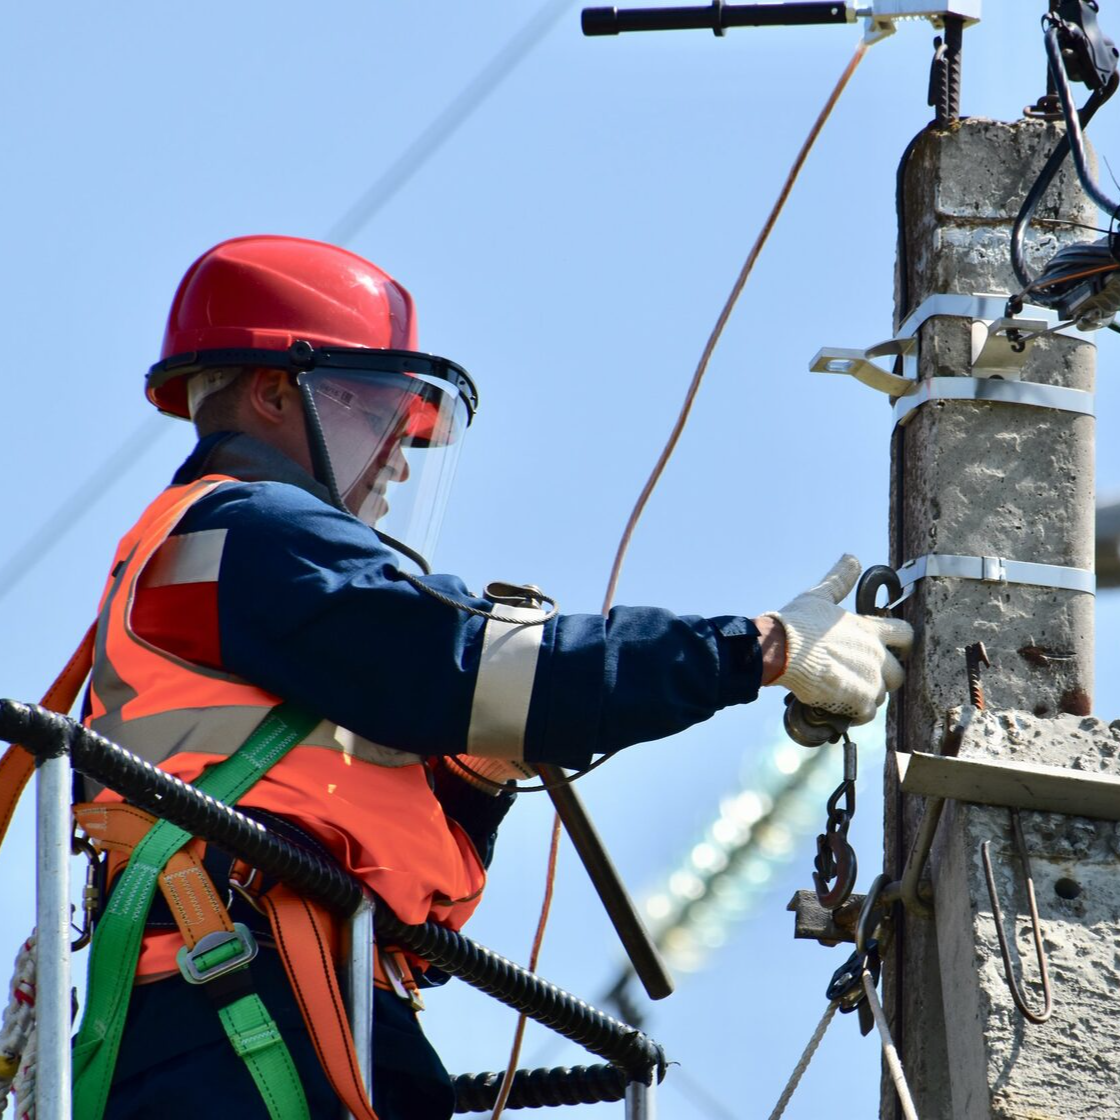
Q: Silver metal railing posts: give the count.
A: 3